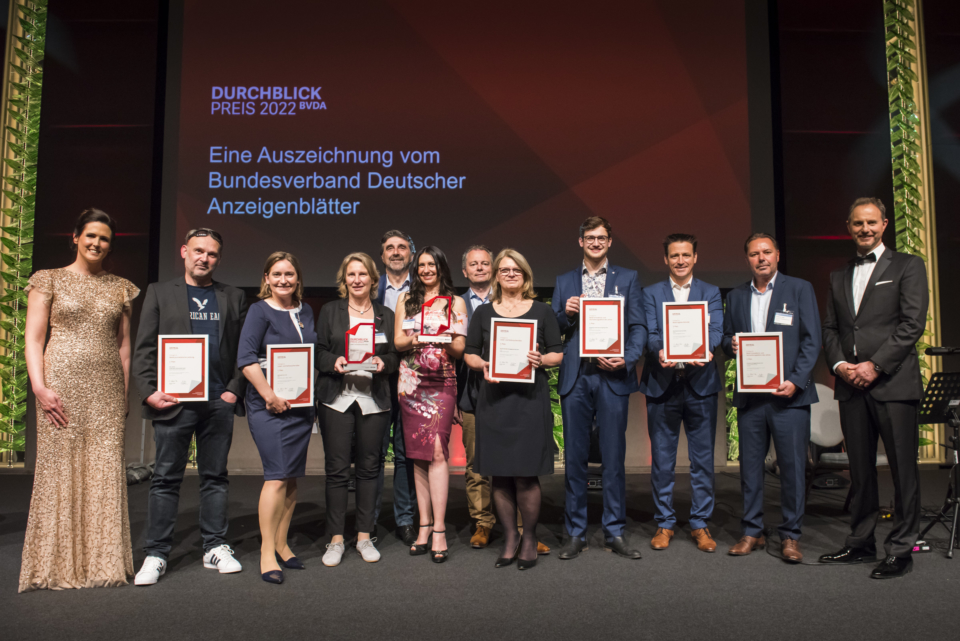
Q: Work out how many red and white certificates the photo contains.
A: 6